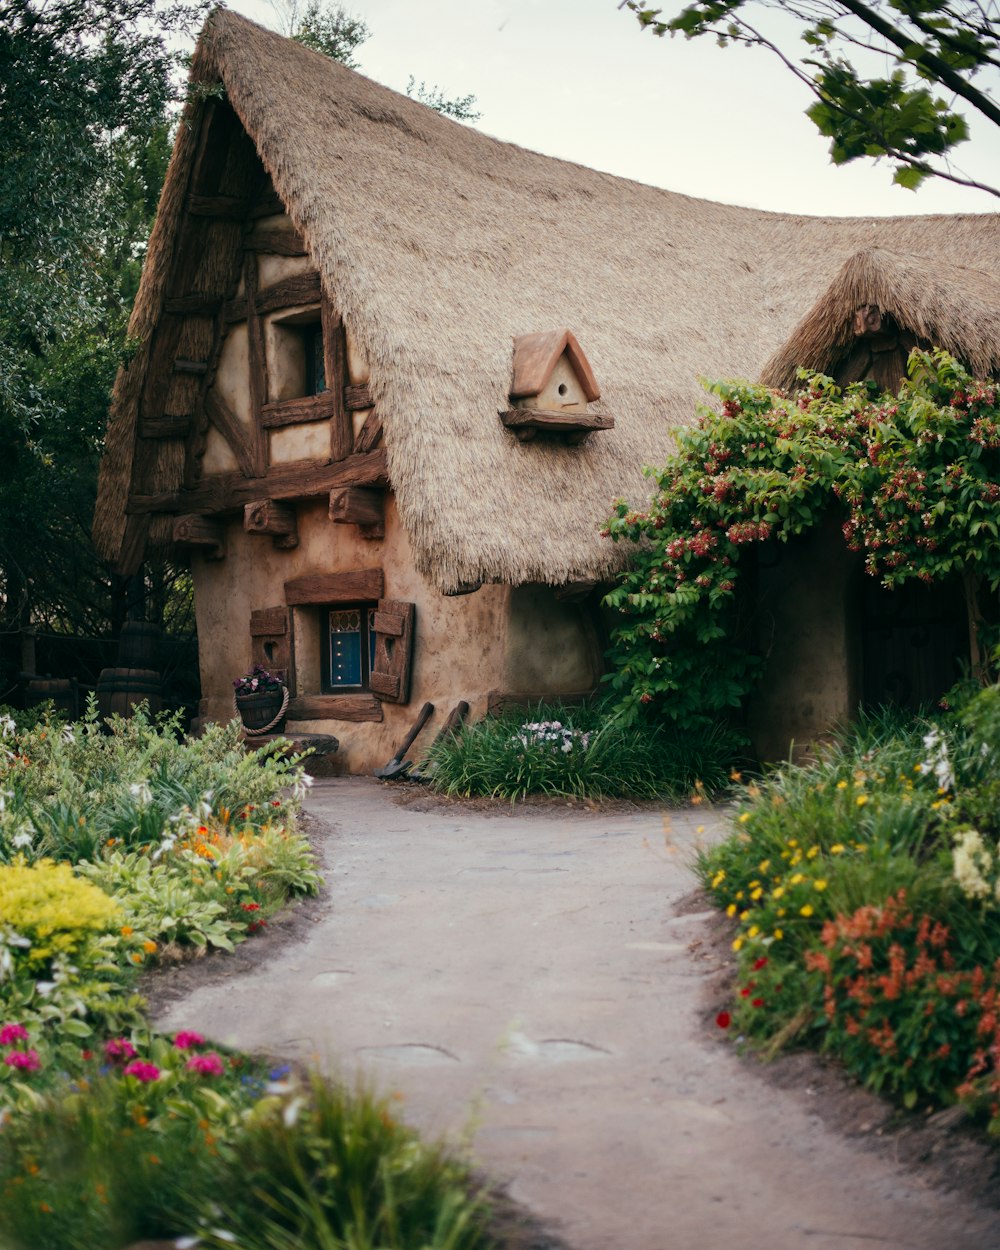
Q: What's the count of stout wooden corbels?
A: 3